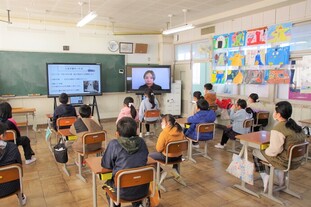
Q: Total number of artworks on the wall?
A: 12